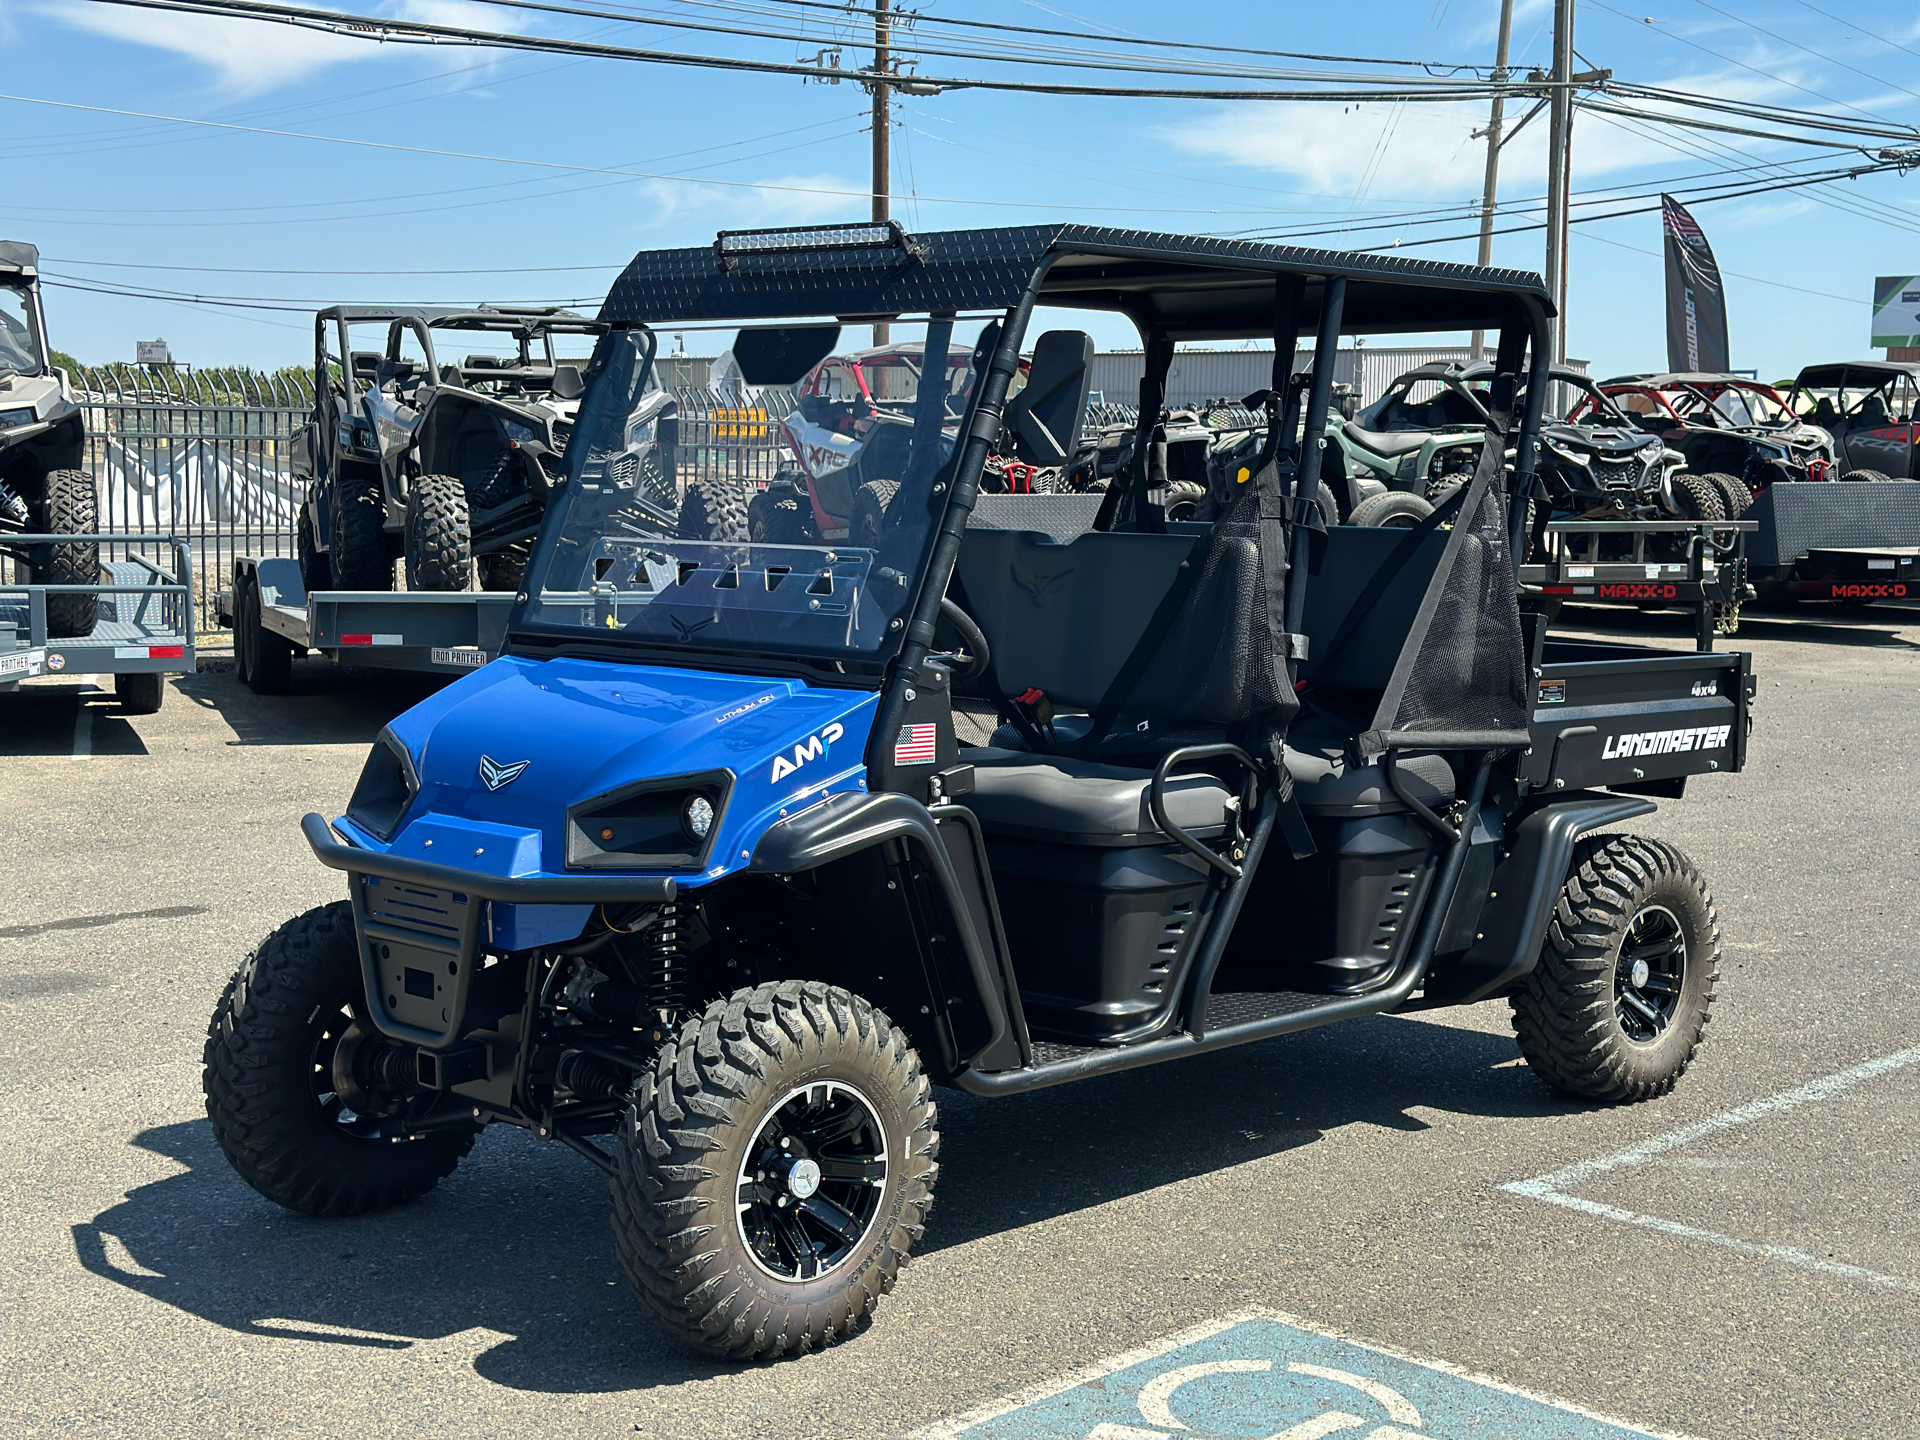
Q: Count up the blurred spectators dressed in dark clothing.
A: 0